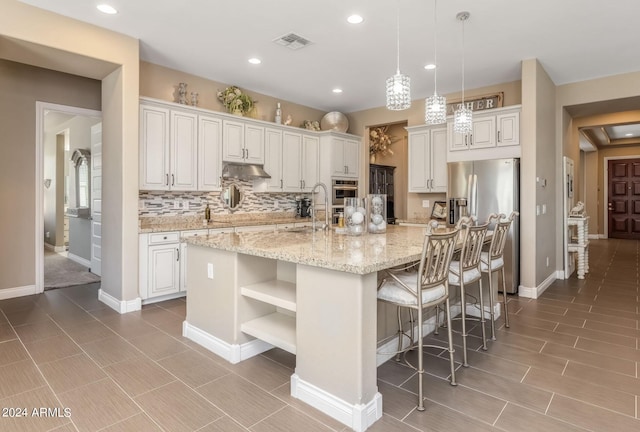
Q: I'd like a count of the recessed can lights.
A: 6